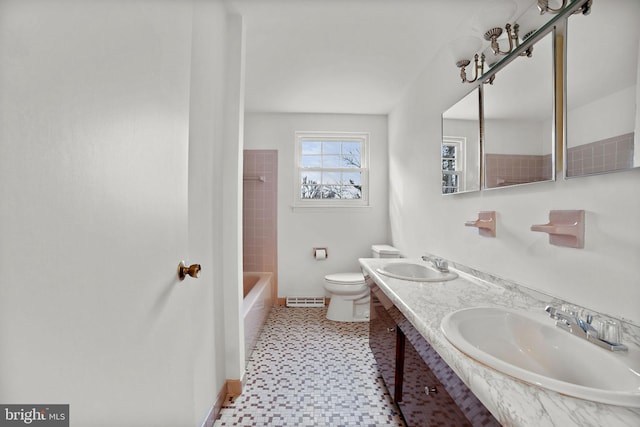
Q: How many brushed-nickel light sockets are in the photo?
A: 3